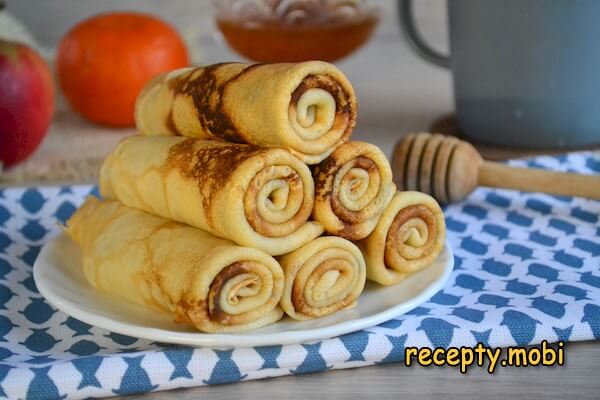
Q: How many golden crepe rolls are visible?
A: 6